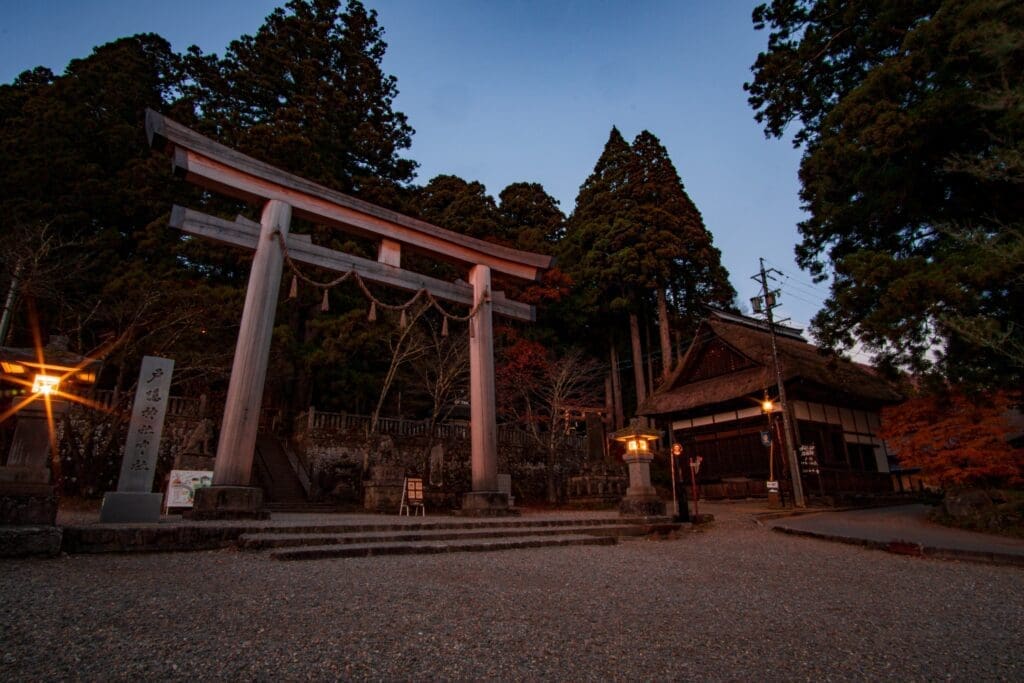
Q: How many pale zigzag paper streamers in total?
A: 0